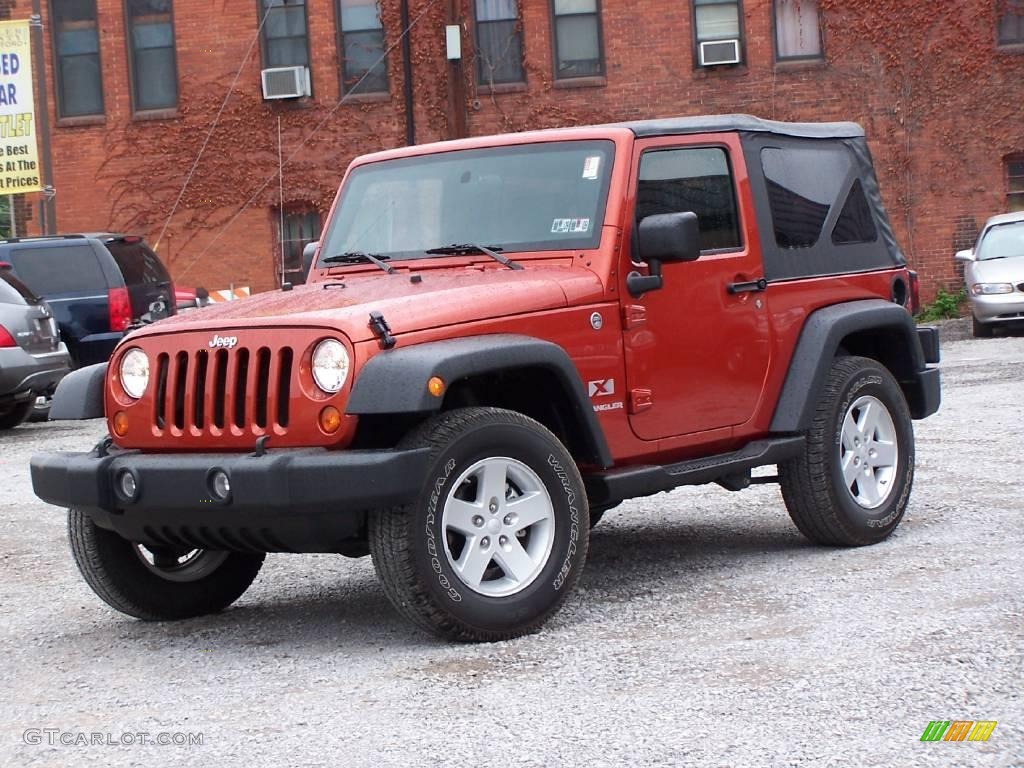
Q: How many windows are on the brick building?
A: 11